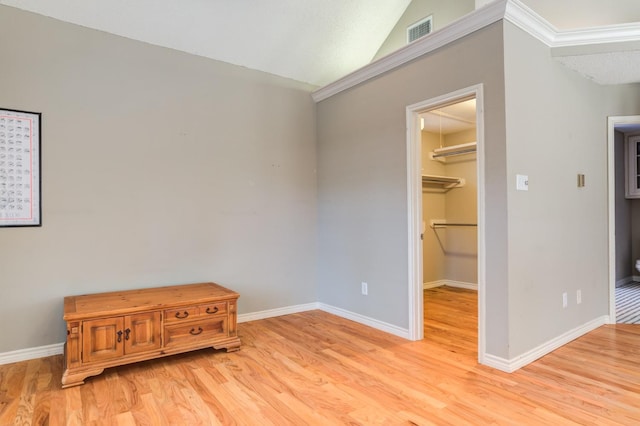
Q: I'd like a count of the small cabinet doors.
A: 2